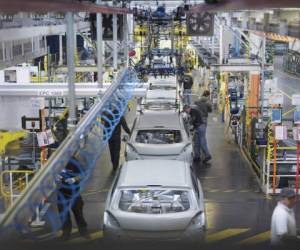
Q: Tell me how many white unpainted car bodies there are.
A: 4